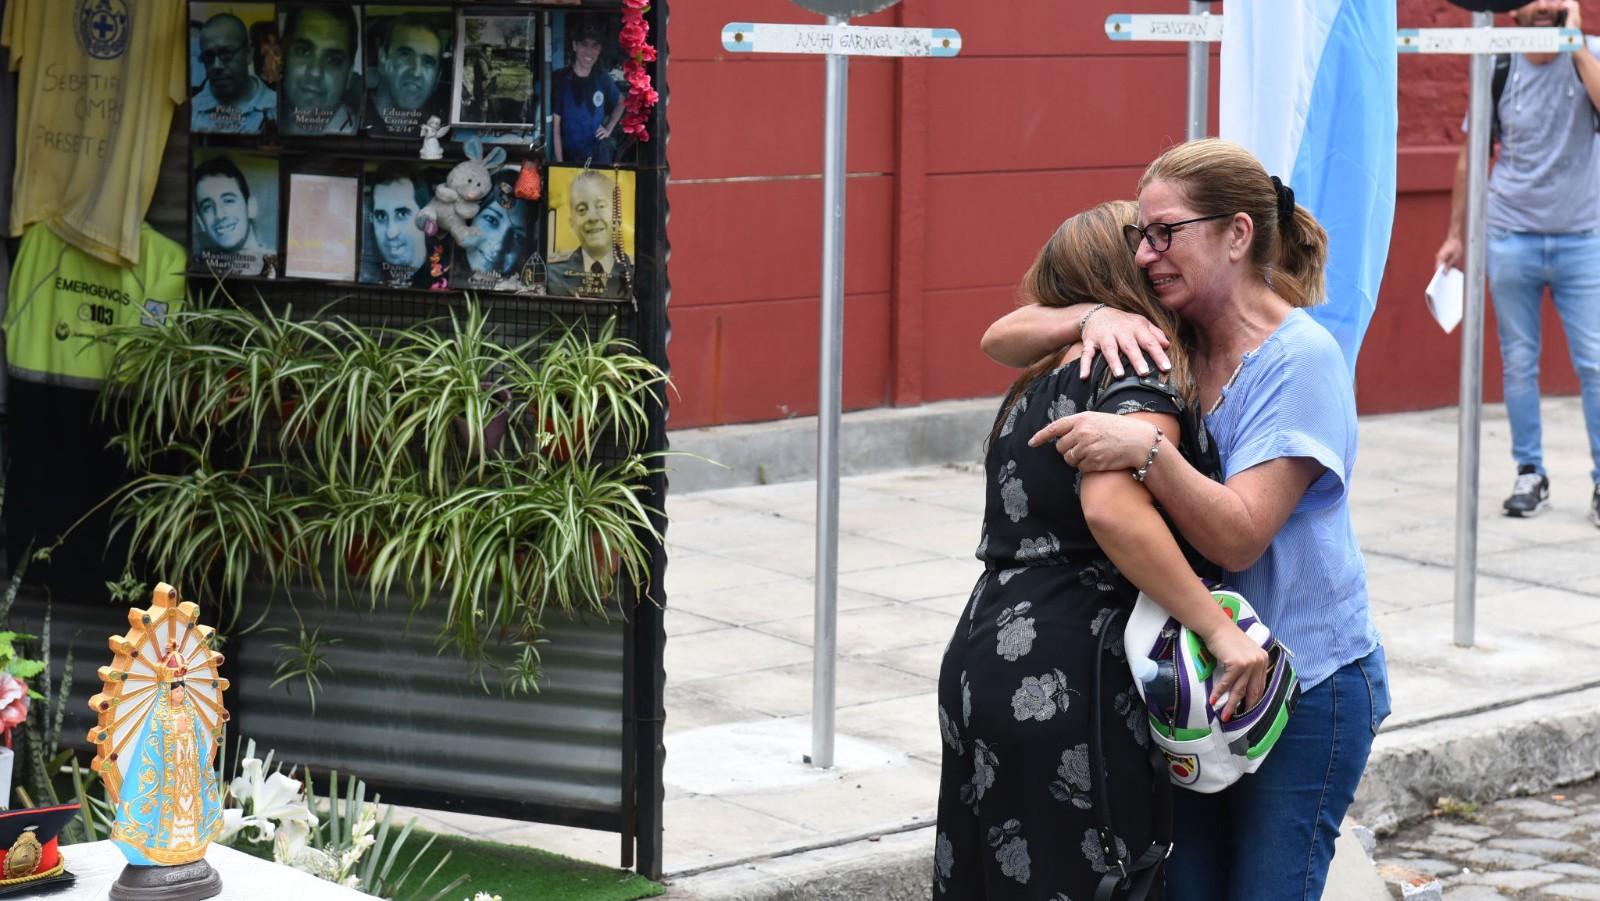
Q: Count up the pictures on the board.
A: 10